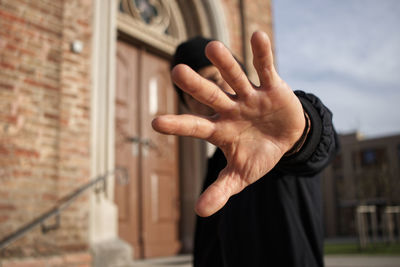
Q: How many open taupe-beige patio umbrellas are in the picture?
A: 0